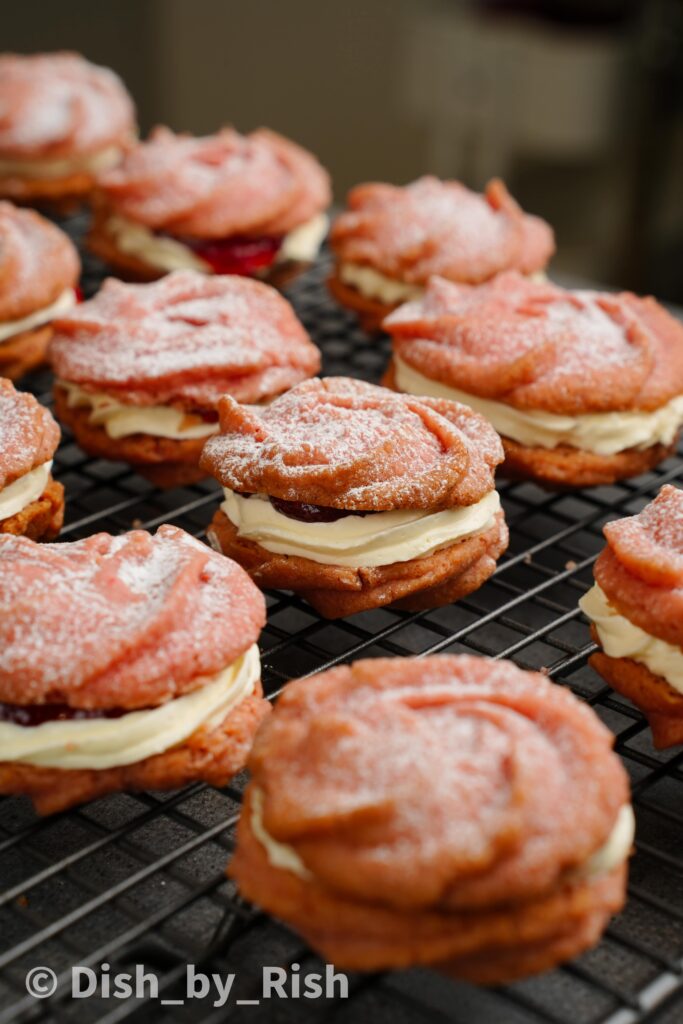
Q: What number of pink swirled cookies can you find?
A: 11